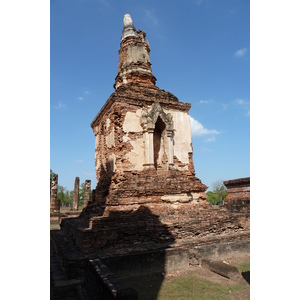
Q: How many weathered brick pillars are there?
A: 3